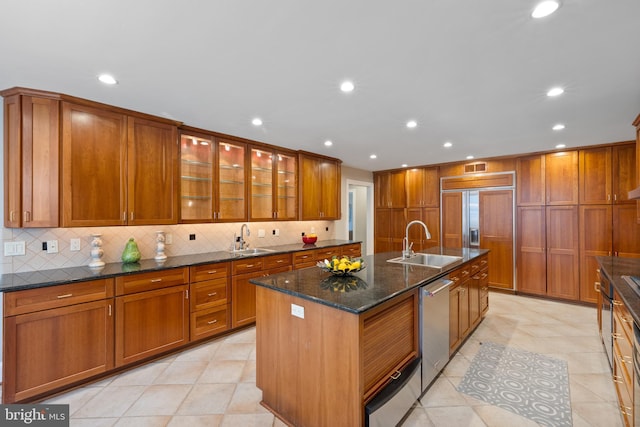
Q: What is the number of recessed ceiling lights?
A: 13